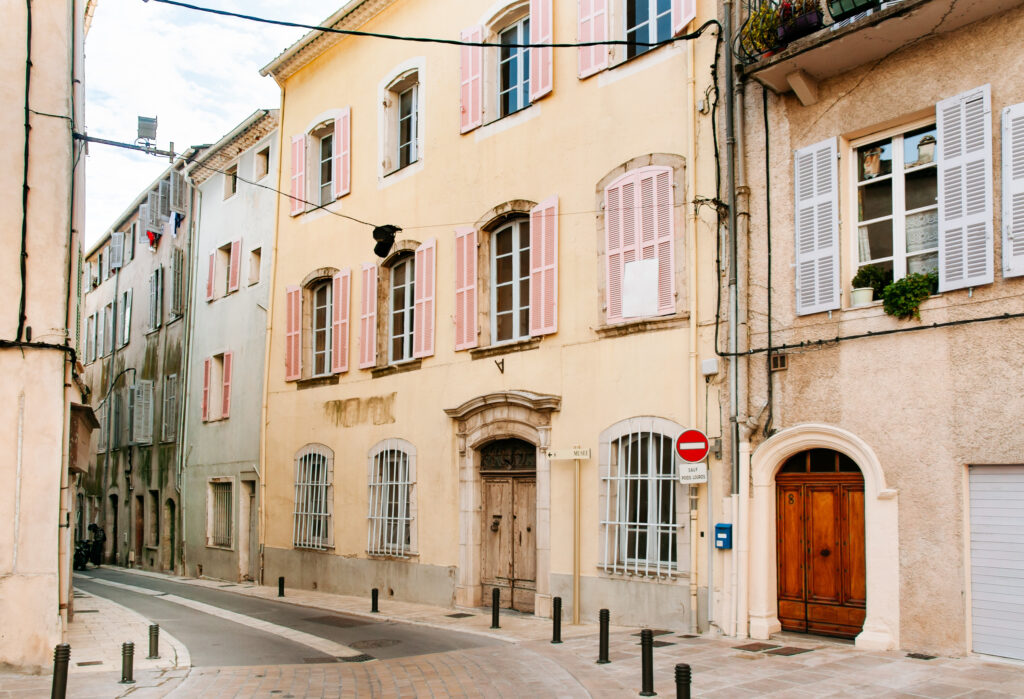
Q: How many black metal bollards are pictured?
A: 10